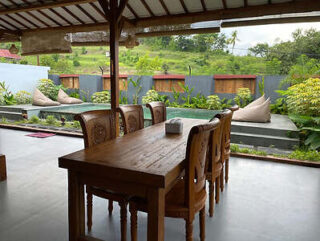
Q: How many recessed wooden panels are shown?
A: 4